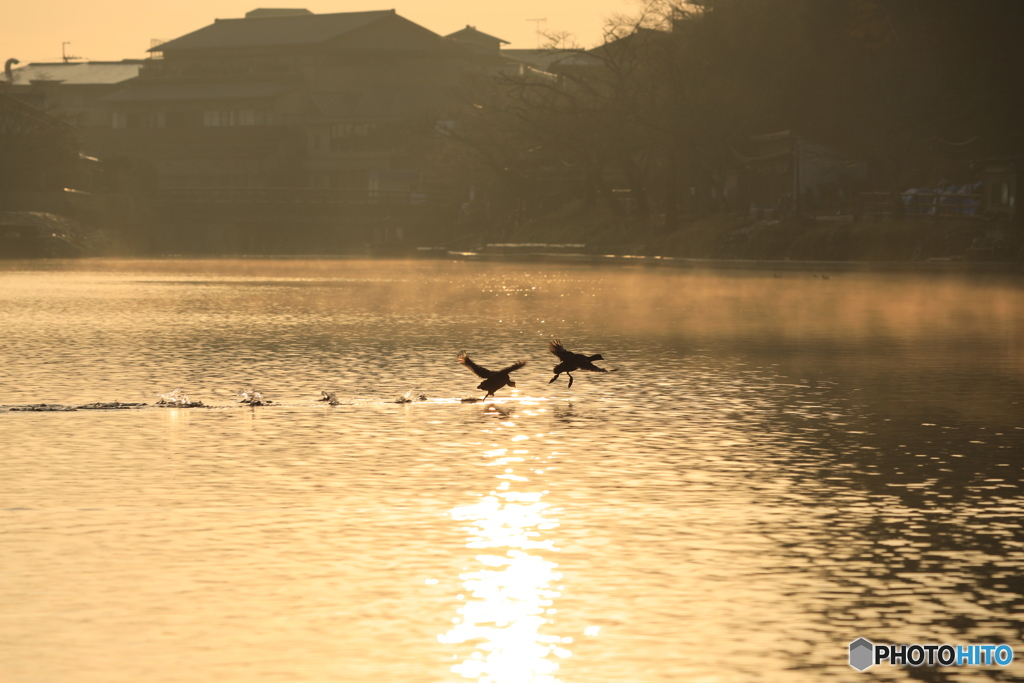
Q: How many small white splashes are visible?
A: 4